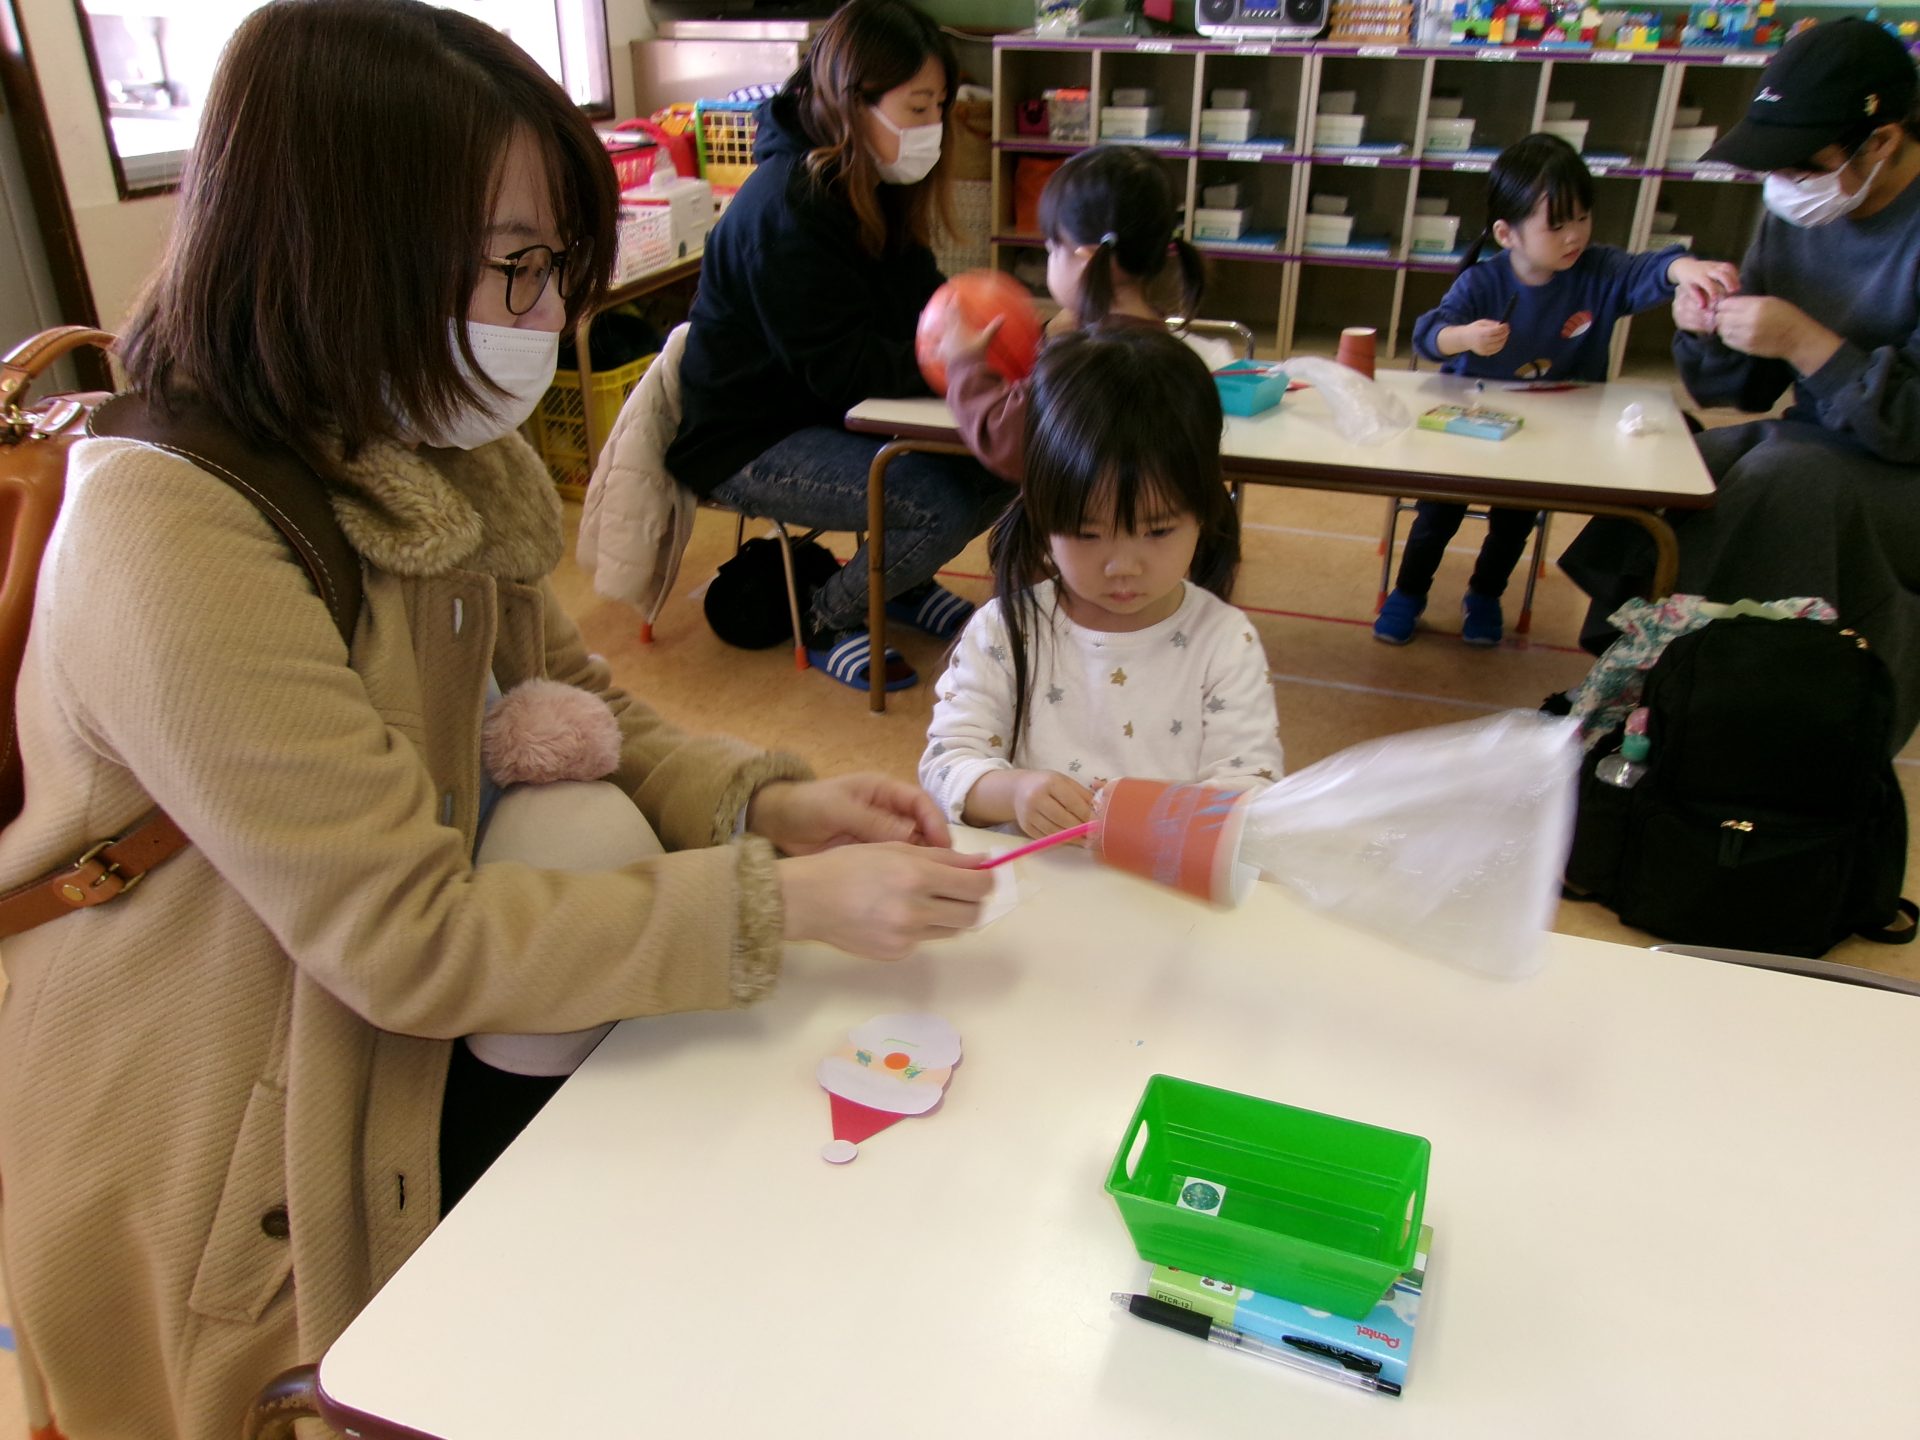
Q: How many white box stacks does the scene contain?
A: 10